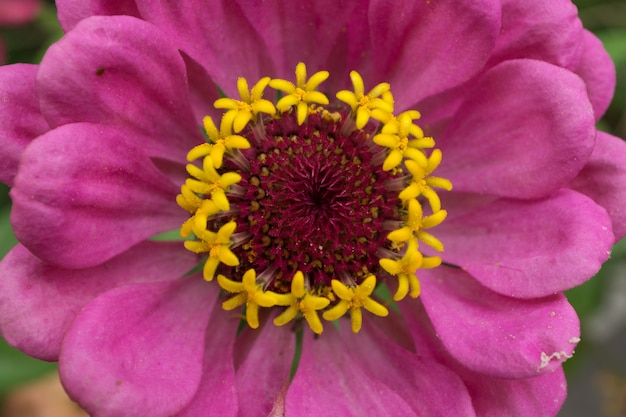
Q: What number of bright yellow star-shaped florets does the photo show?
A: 15